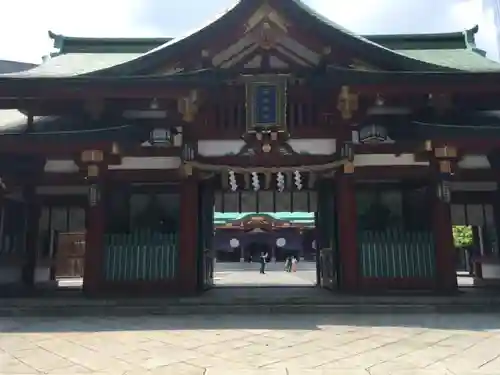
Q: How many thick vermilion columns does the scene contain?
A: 4